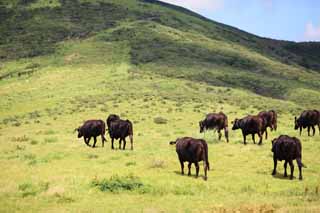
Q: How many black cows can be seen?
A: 9